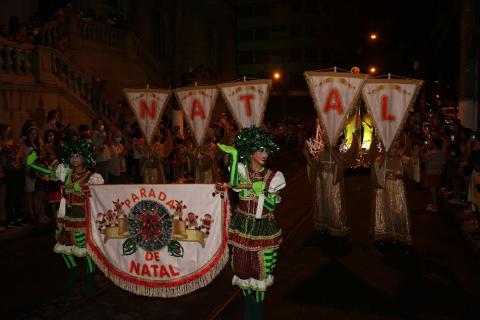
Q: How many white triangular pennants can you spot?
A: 5